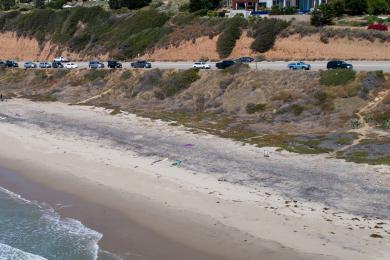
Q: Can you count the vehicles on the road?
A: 15